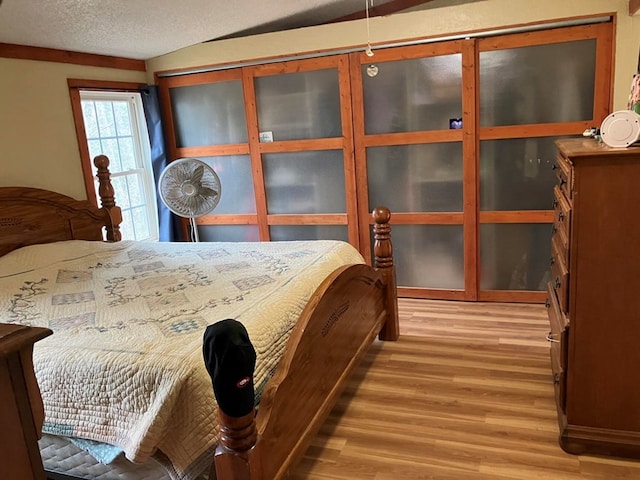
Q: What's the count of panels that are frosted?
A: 12